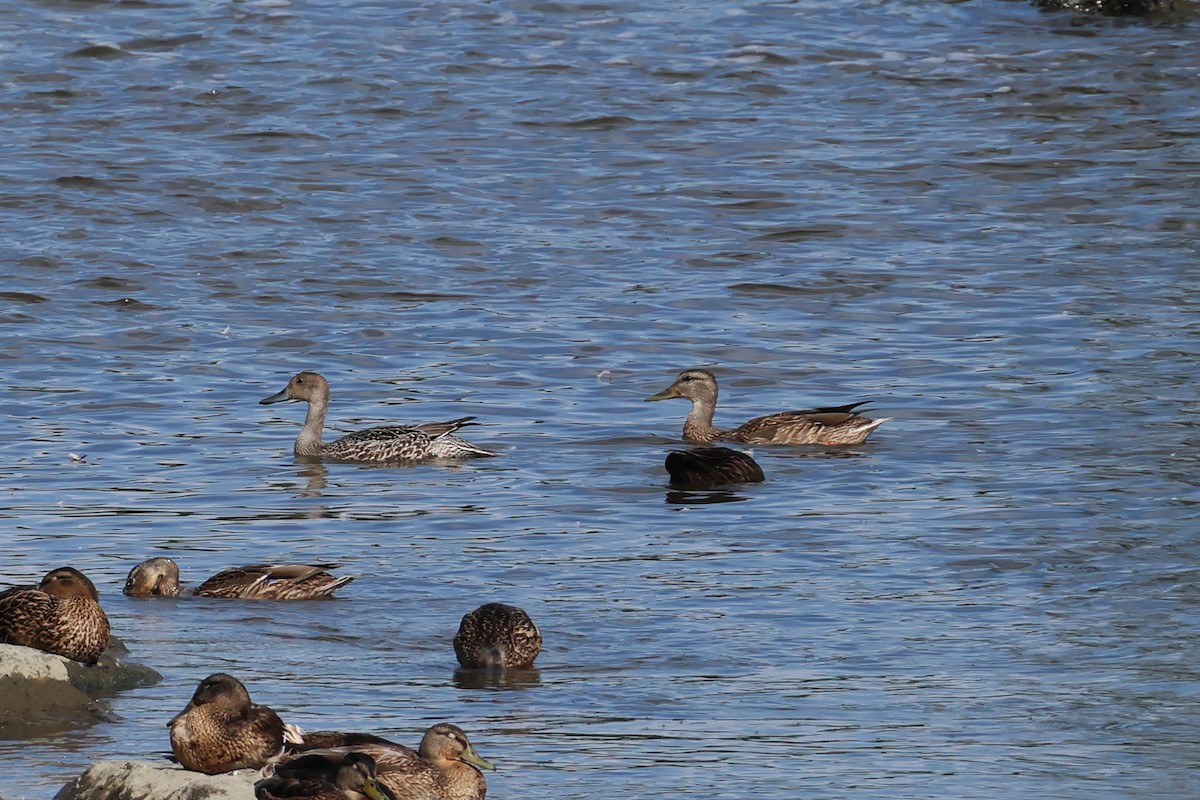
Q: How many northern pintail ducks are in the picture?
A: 1